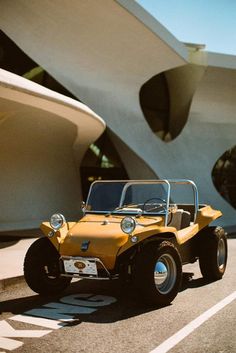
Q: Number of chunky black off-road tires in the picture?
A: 3